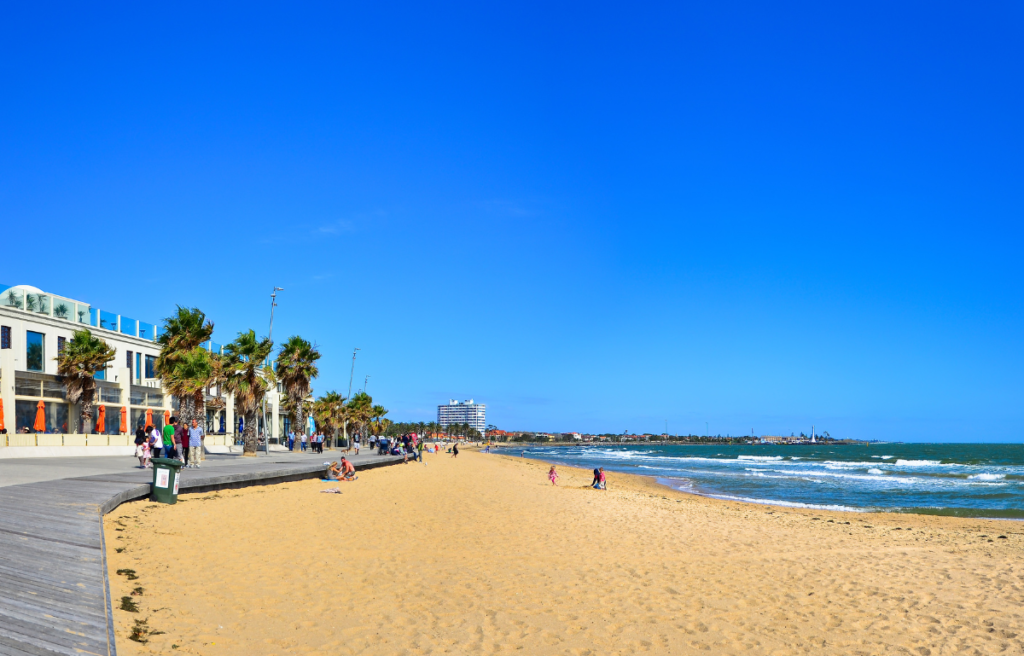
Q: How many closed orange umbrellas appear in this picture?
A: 6